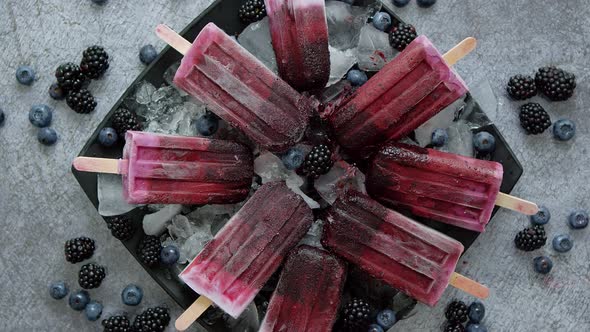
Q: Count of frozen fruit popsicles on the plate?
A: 8